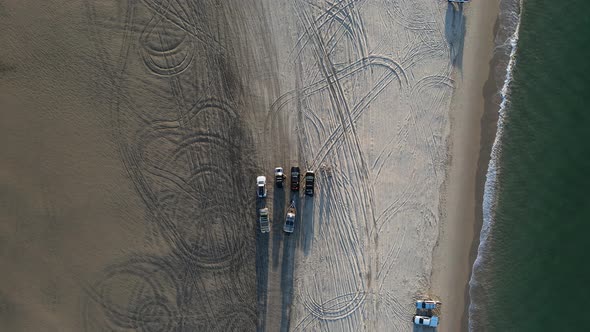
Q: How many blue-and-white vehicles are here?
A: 2